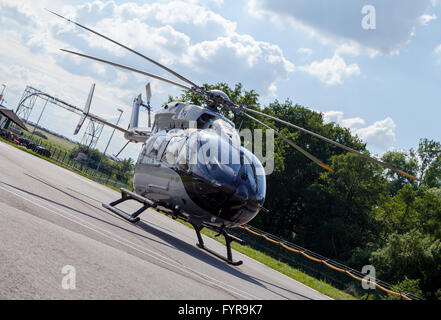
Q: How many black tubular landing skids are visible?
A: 2